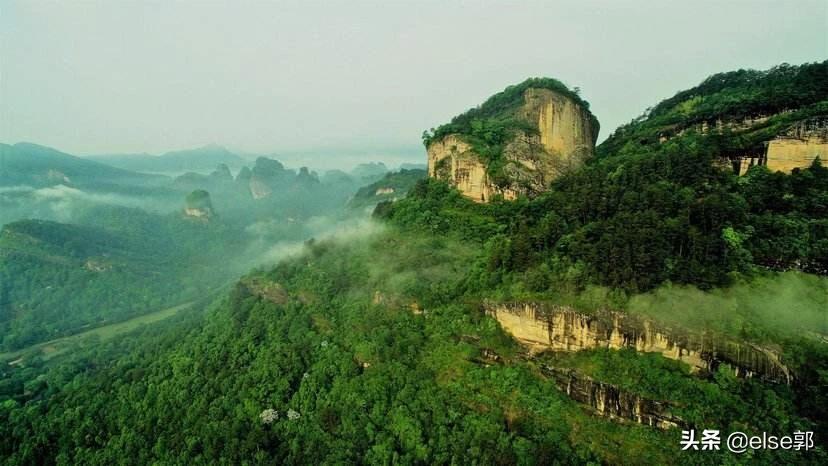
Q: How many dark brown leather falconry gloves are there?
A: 0